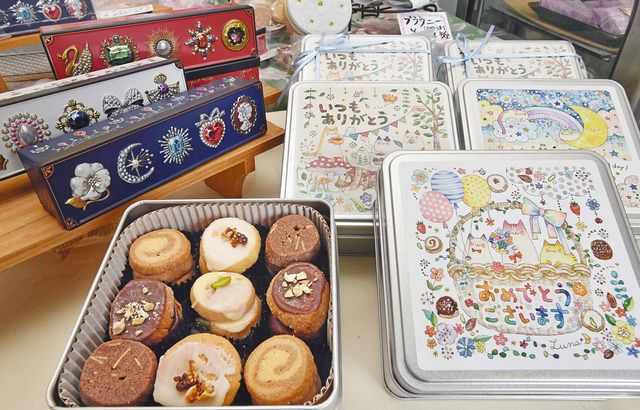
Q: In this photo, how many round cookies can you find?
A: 9